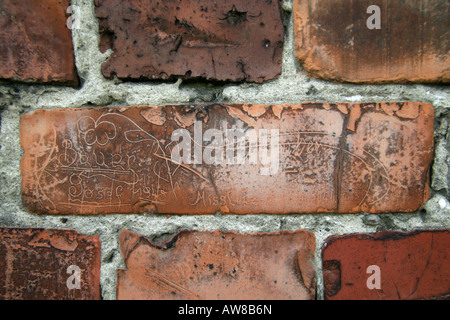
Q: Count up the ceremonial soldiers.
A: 0